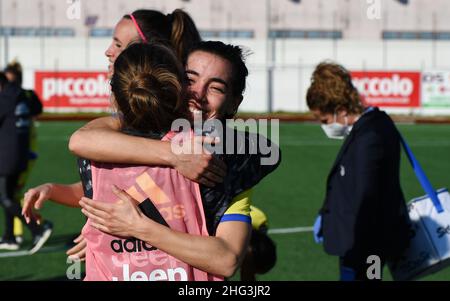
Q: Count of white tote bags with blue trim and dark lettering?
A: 1